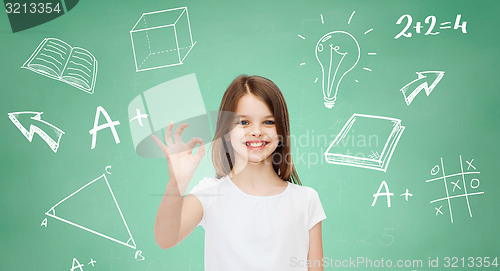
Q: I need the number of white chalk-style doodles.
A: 12